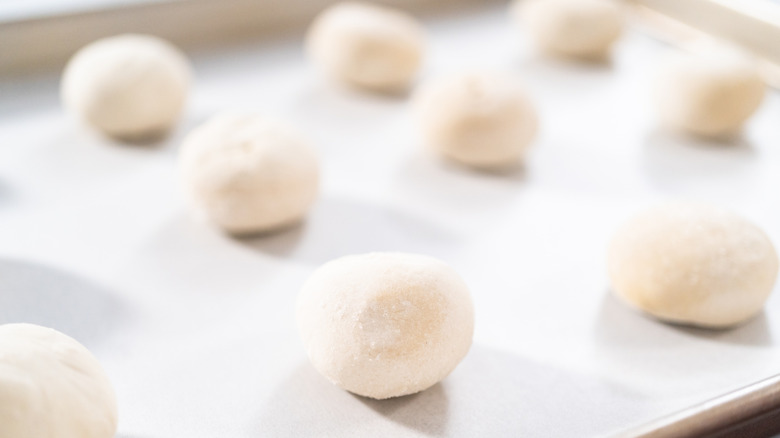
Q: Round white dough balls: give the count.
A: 9